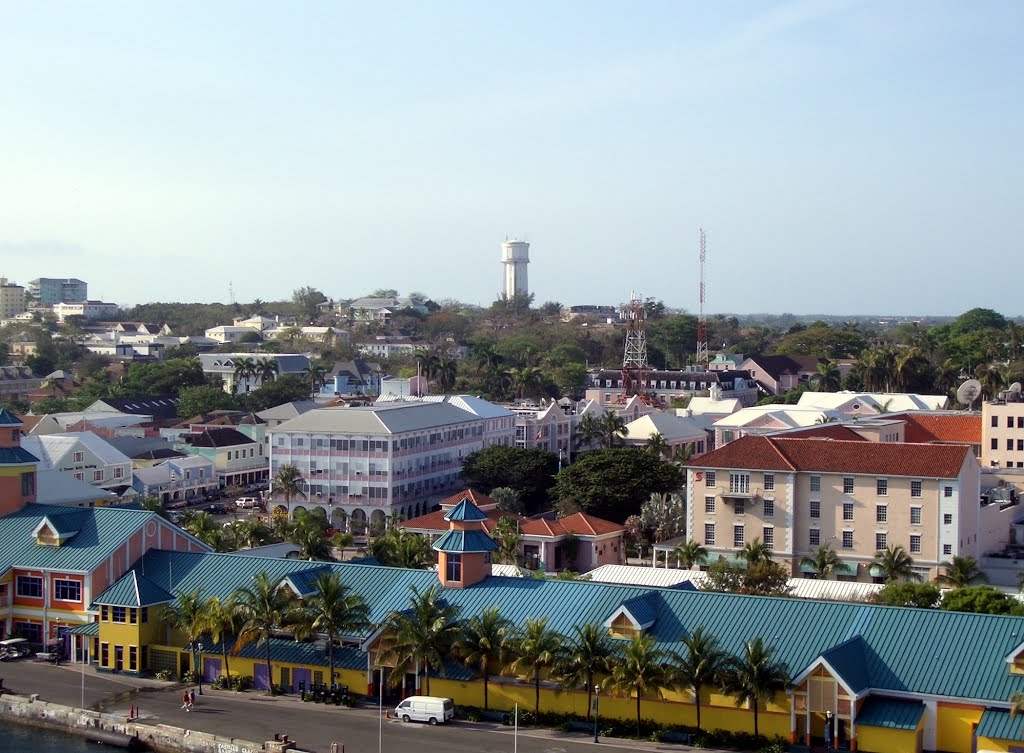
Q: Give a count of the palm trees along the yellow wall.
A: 11